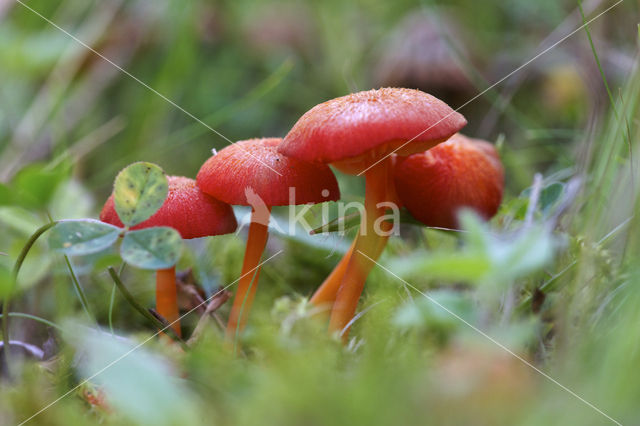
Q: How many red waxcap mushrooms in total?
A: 4